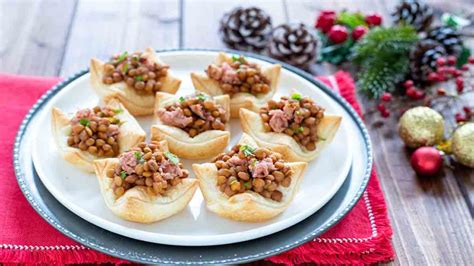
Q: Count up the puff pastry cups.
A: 7